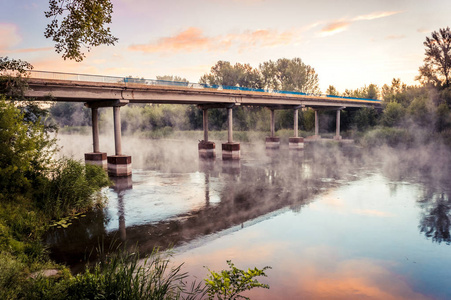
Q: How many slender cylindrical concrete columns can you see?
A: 8